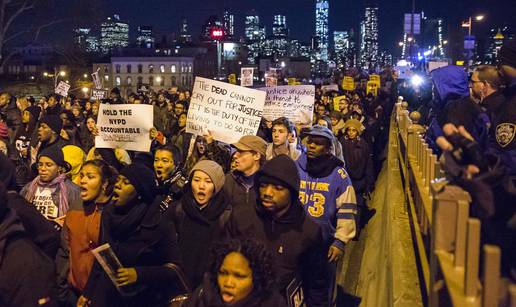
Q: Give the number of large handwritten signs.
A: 3